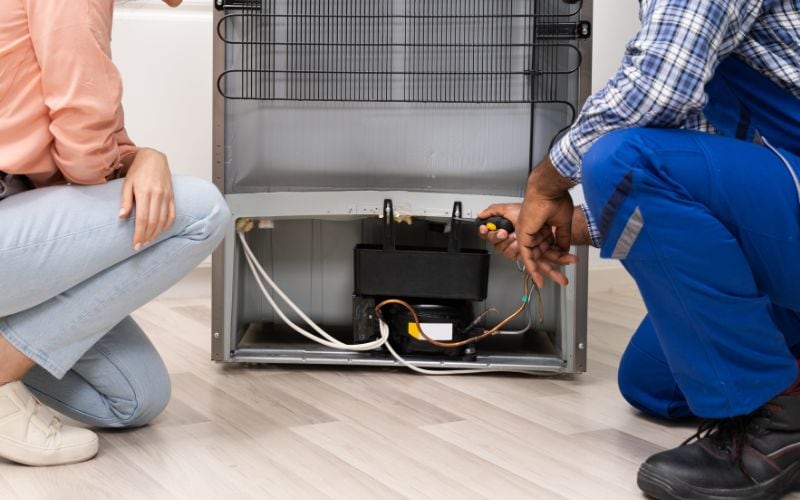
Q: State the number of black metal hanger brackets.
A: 2